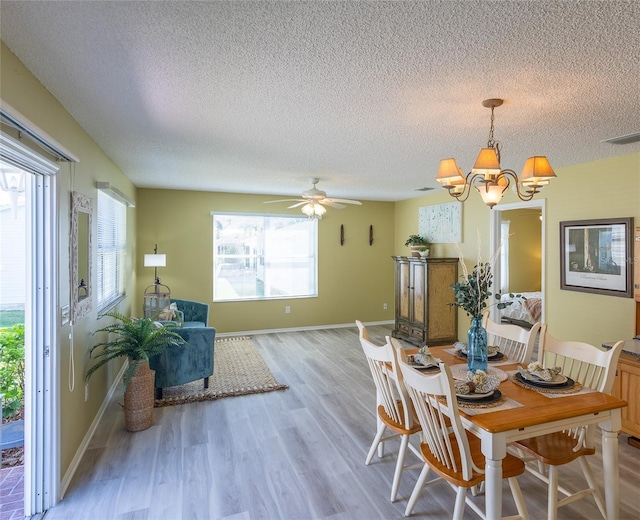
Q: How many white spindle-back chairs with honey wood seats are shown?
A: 4